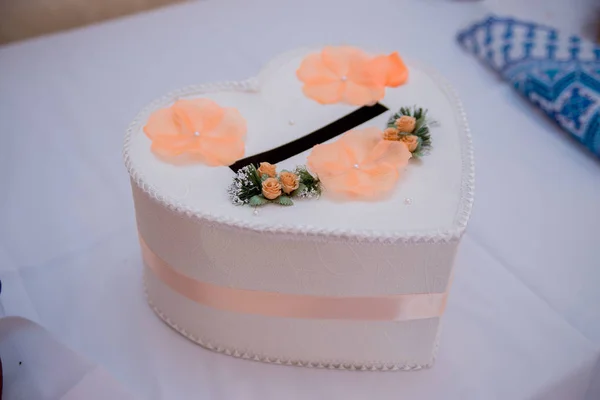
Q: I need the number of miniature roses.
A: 6